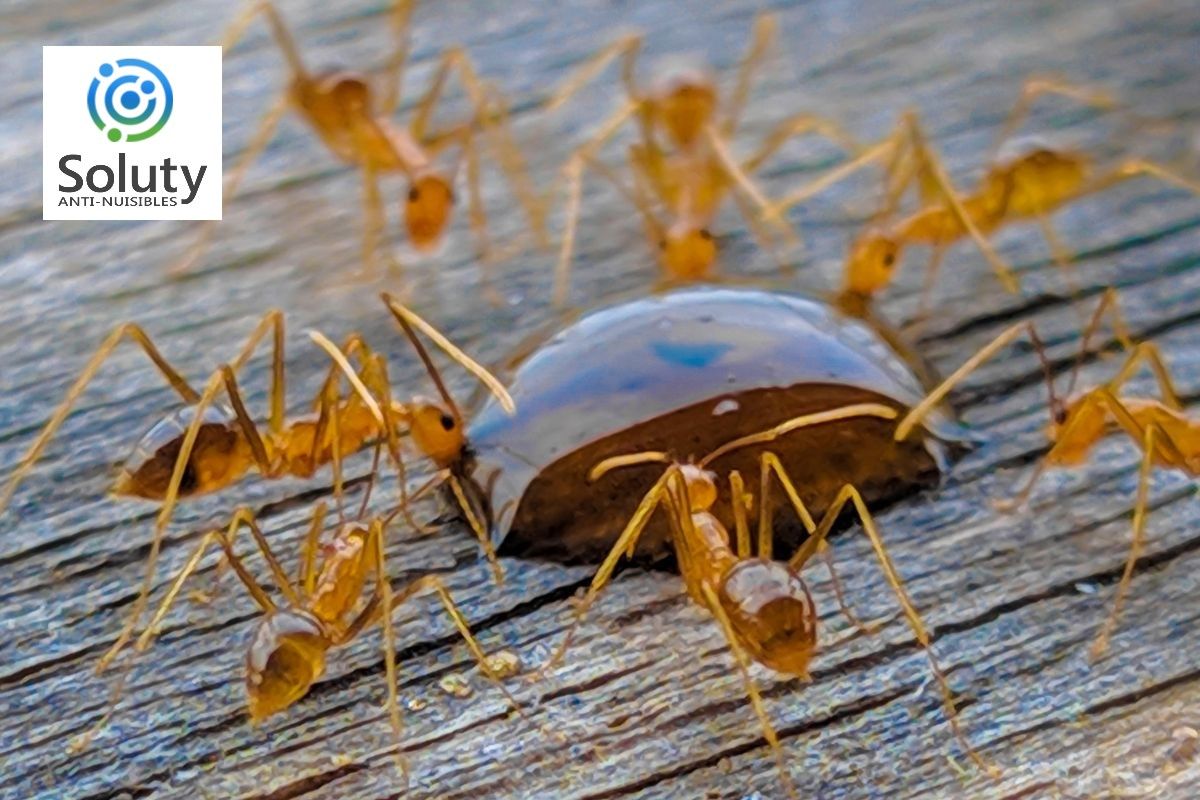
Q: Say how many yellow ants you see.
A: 7